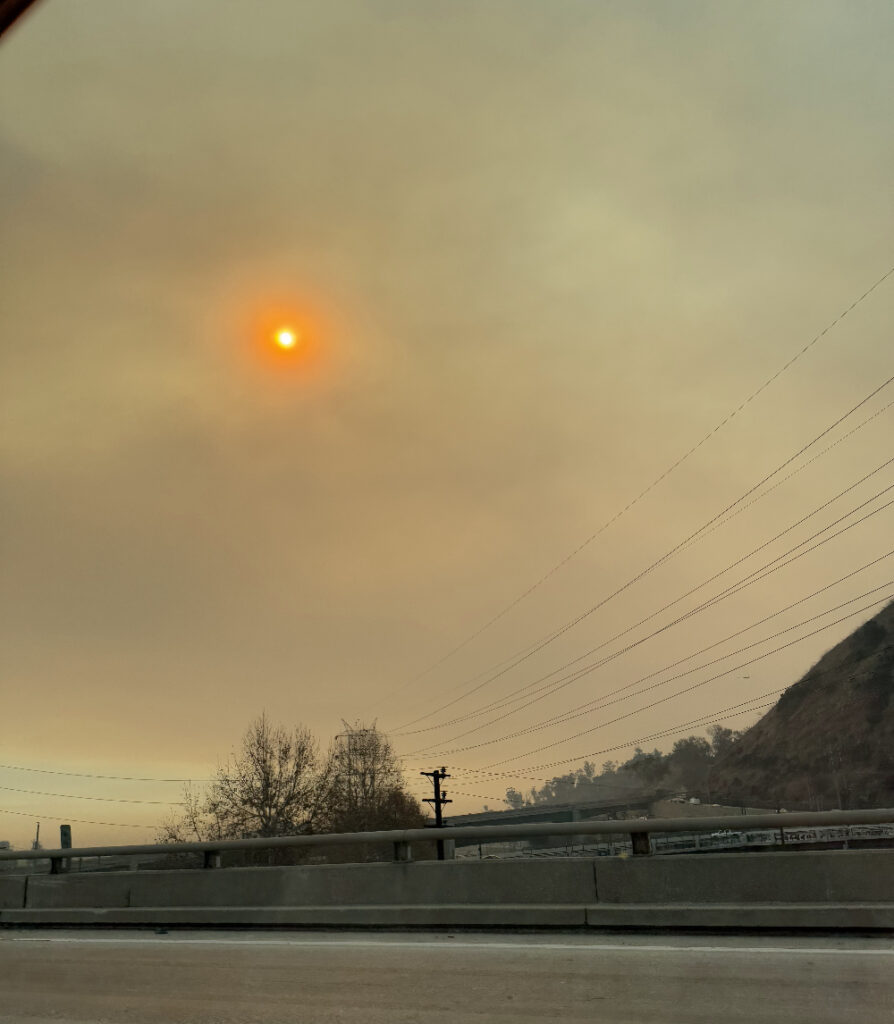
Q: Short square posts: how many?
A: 4